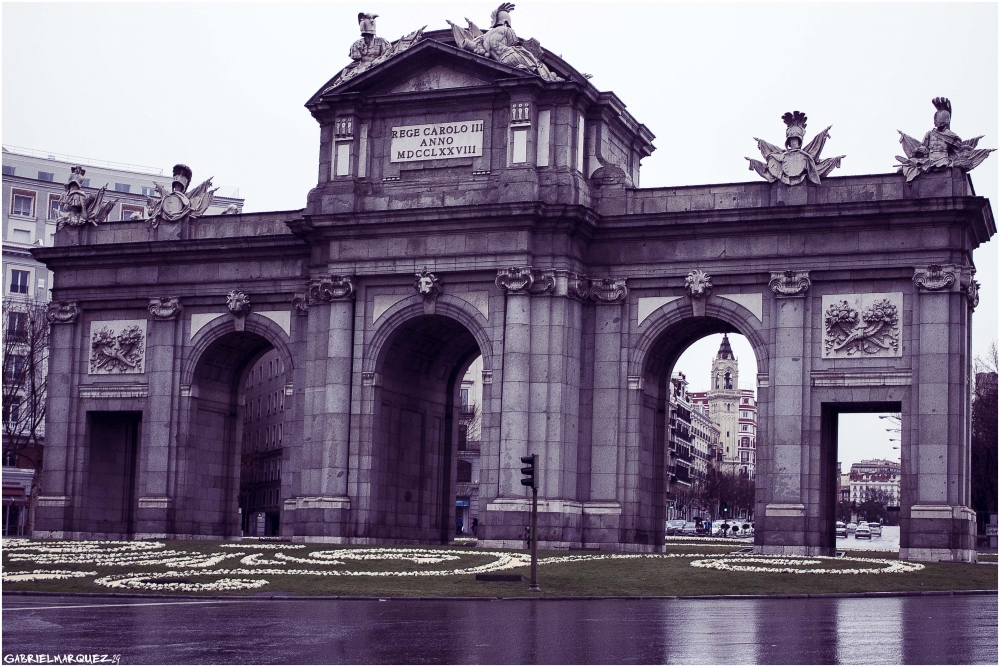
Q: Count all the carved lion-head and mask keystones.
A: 3